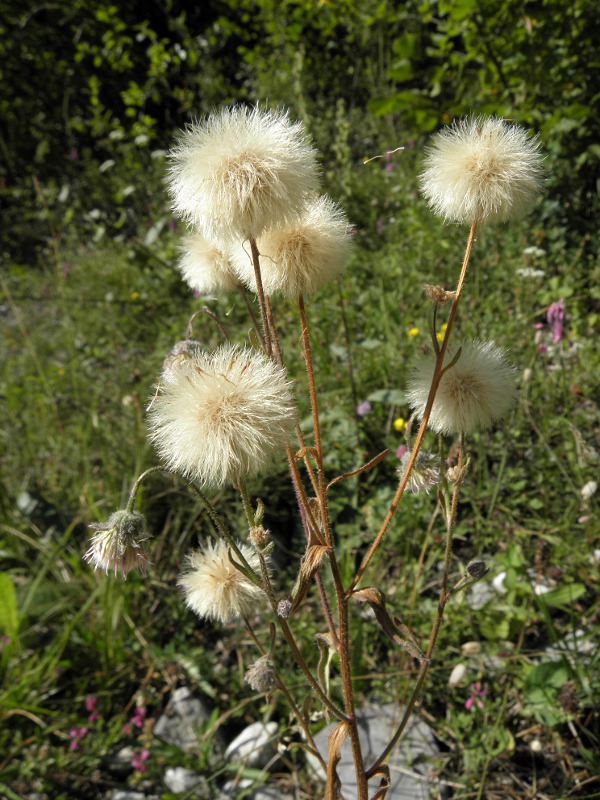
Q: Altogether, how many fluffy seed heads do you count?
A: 7